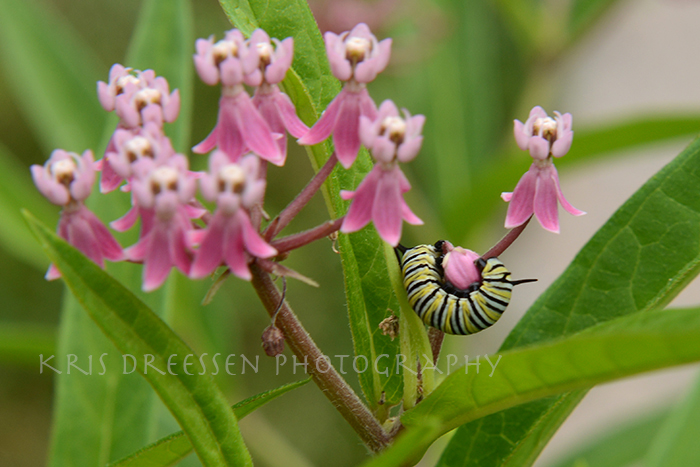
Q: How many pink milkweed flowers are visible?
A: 11